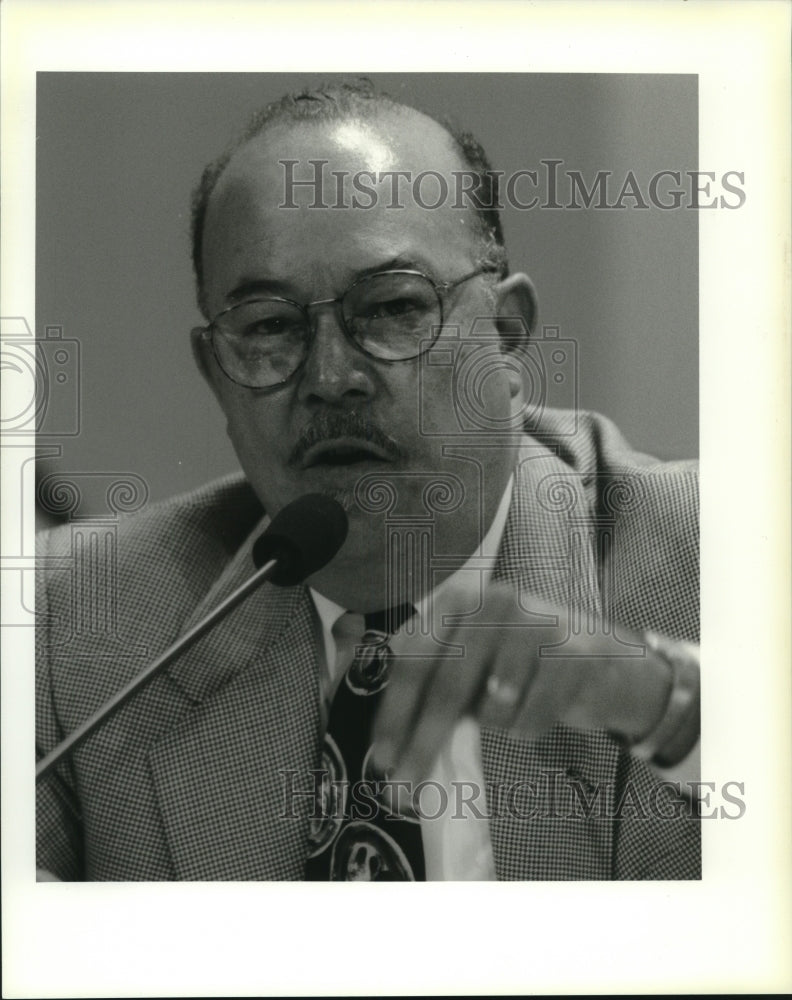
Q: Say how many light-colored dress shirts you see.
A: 1